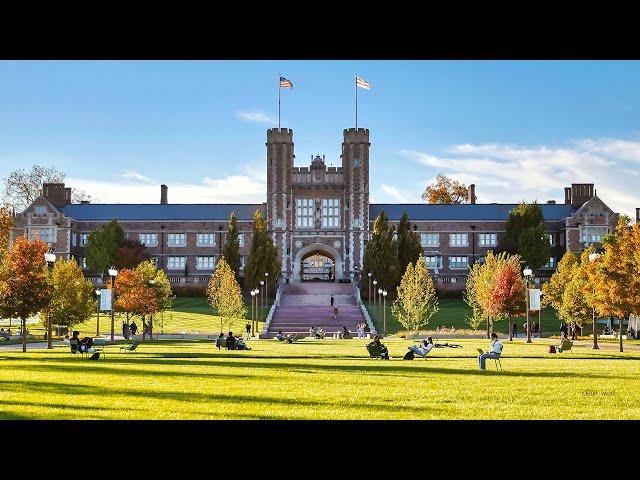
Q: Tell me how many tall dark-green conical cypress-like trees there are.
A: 4